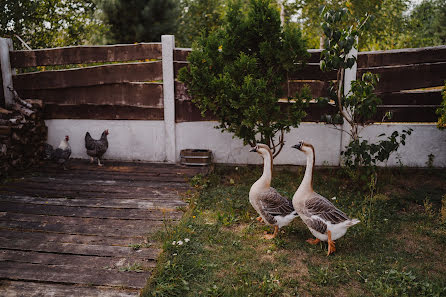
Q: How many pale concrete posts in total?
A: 3